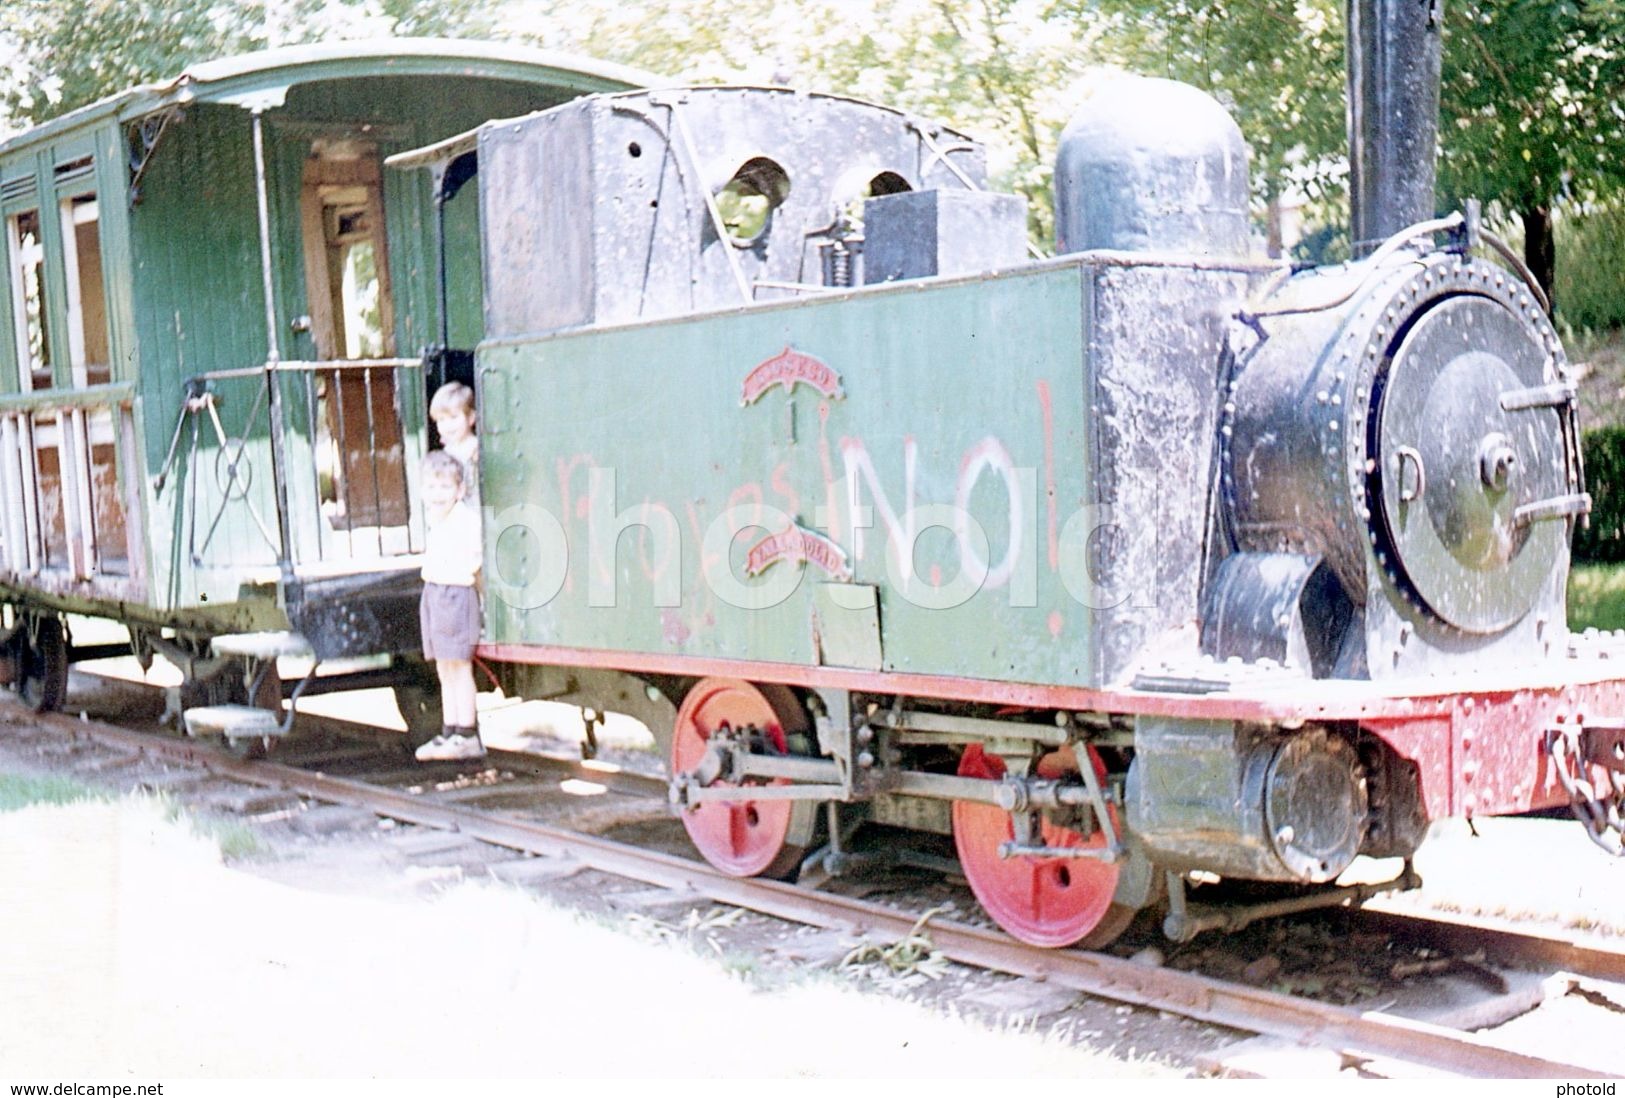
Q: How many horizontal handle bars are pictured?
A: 2